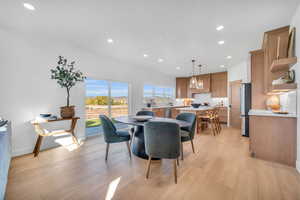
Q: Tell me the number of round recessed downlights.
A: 9